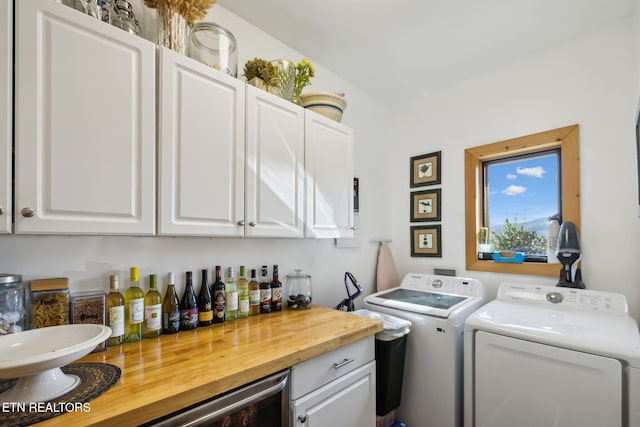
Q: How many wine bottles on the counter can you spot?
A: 12